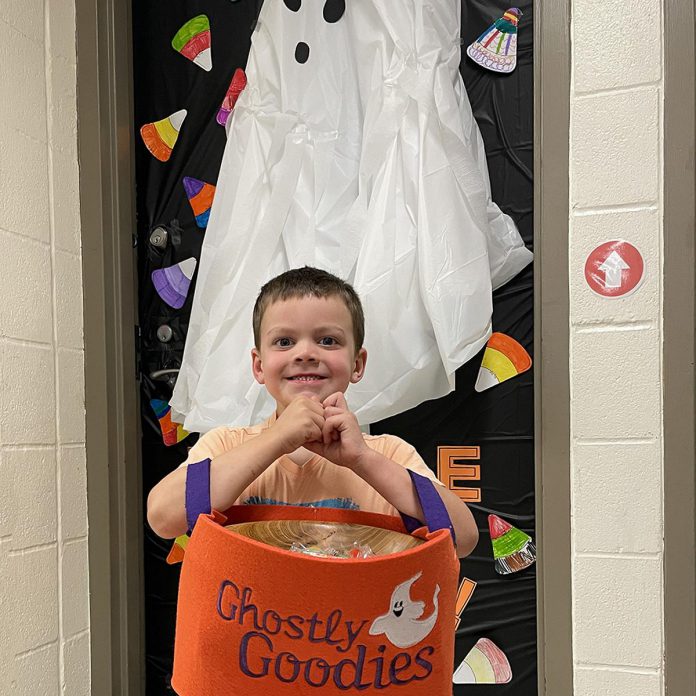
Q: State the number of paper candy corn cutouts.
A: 11